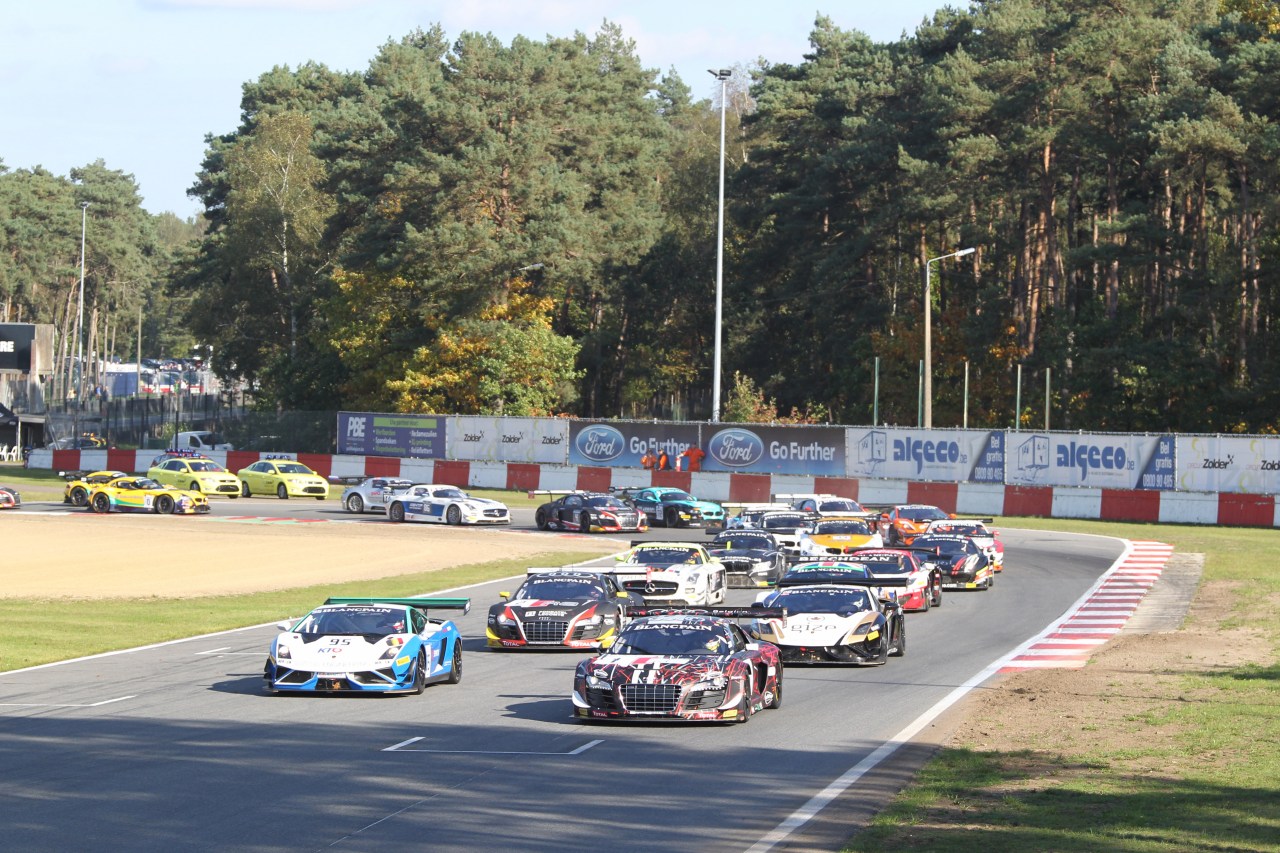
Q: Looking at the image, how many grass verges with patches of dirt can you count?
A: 1